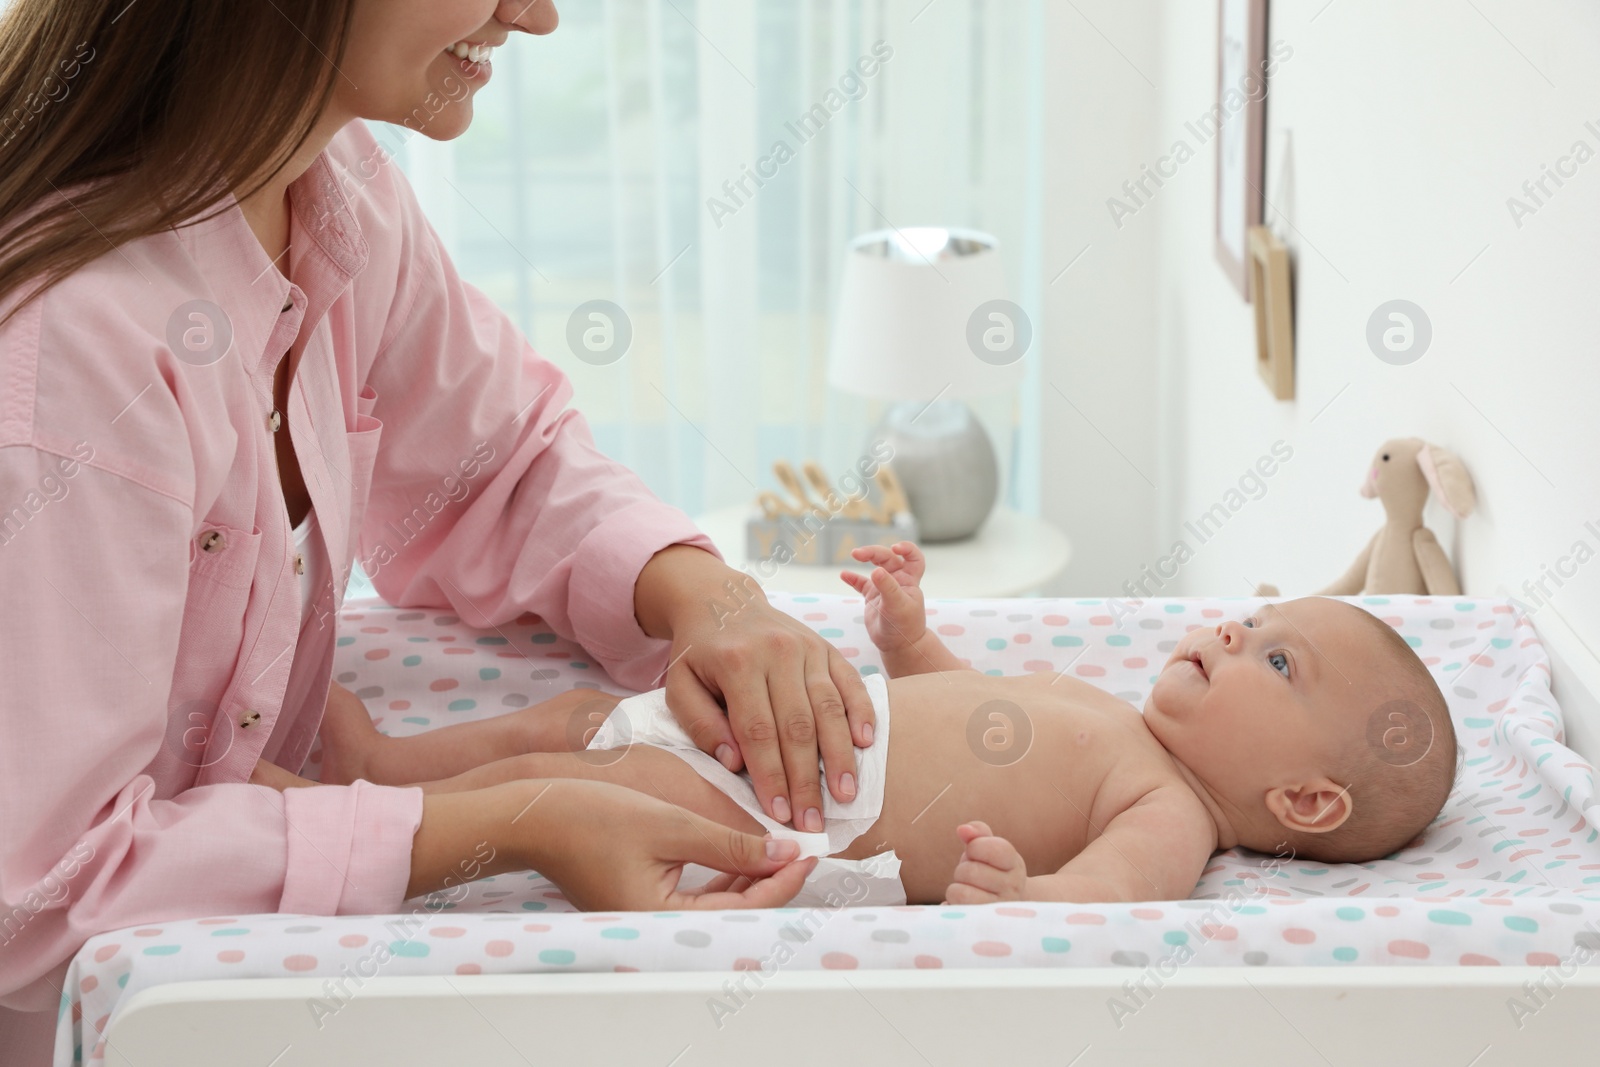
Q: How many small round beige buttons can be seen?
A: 5